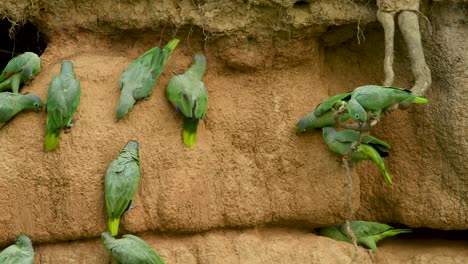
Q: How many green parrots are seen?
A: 12